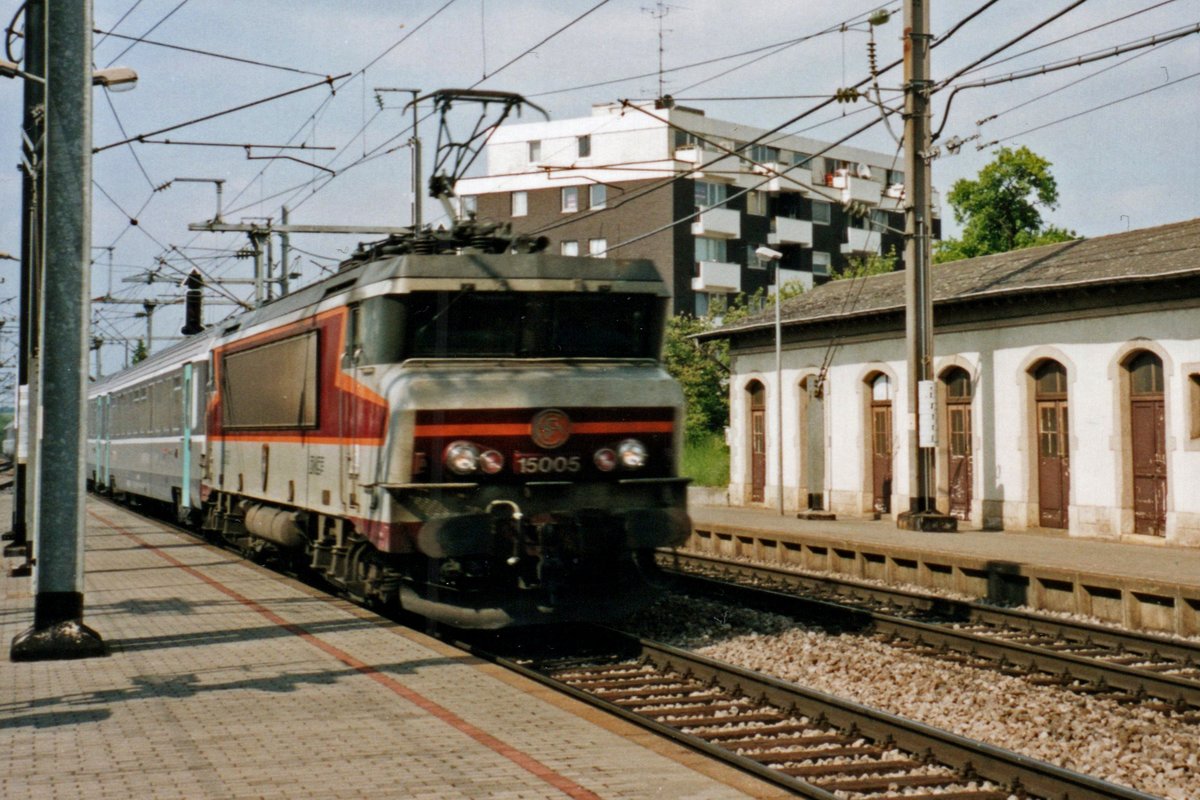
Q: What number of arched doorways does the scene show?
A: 6